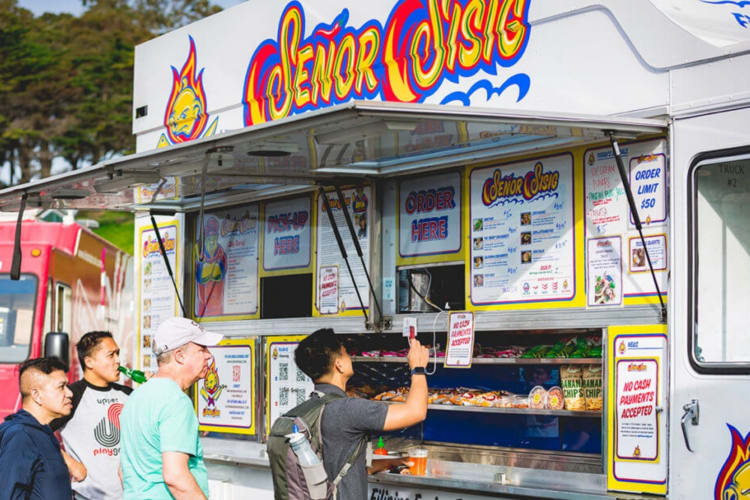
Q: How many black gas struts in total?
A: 4